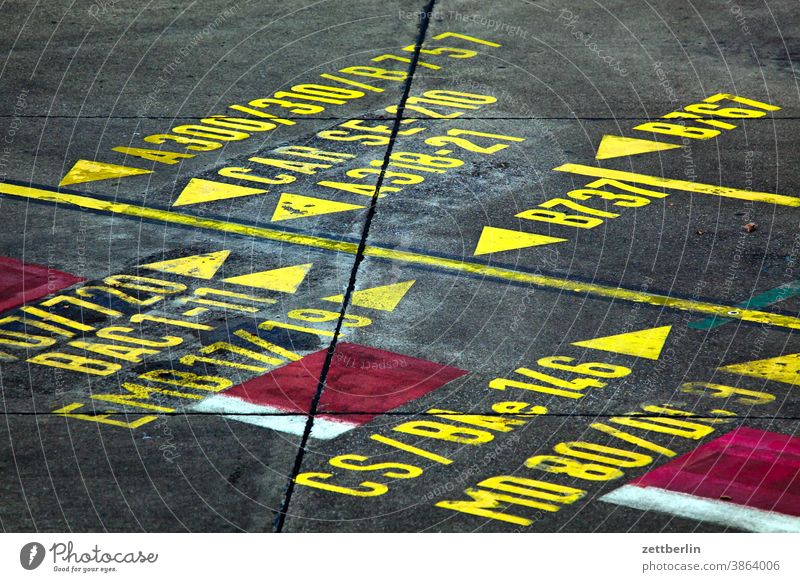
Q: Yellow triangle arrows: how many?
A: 10